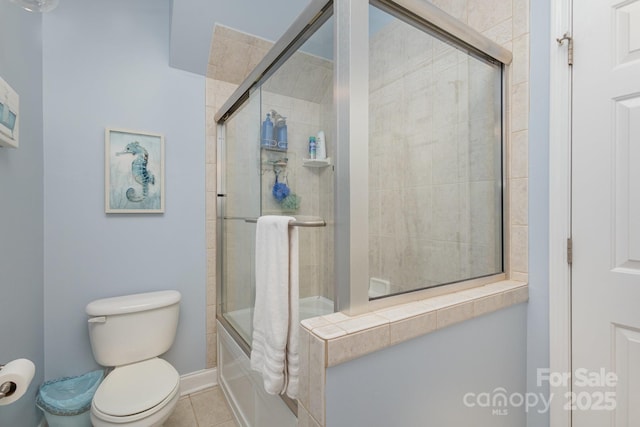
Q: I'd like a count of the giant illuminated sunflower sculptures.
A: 0